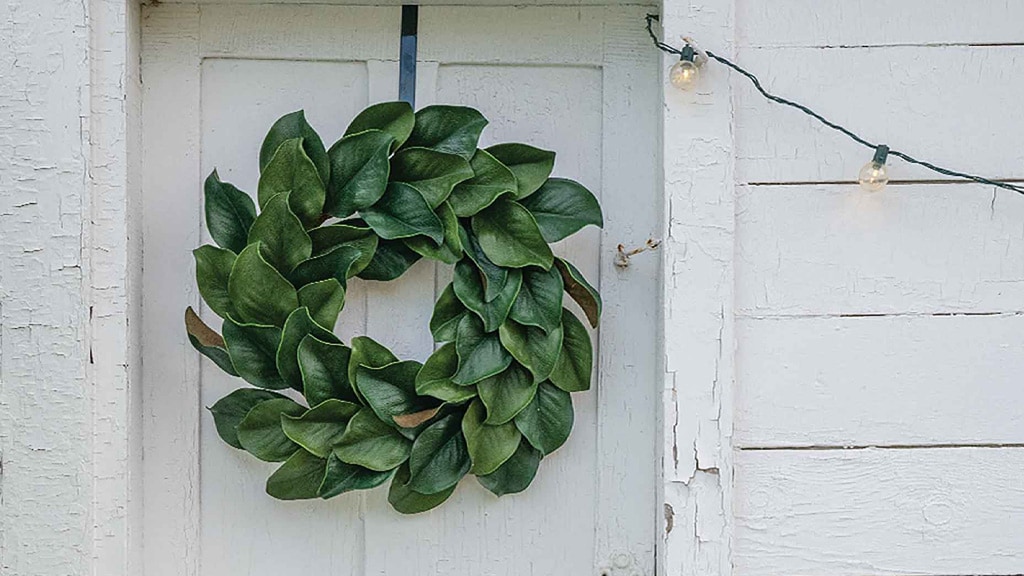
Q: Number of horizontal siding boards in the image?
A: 5